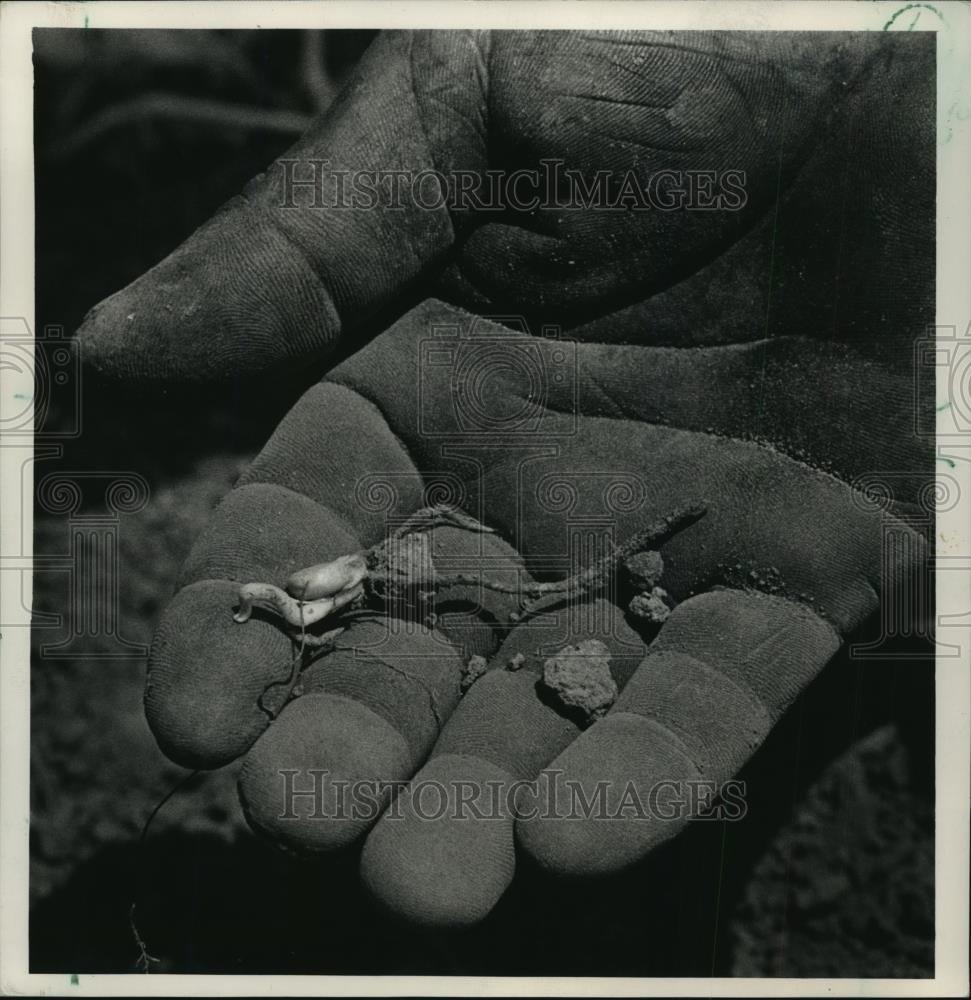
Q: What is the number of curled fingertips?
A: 4